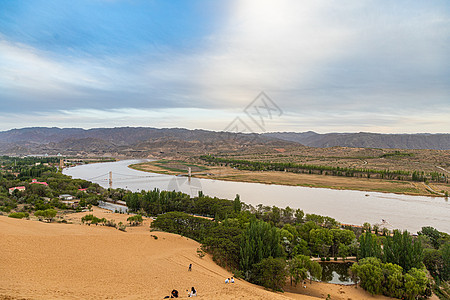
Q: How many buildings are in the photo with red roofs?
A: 3